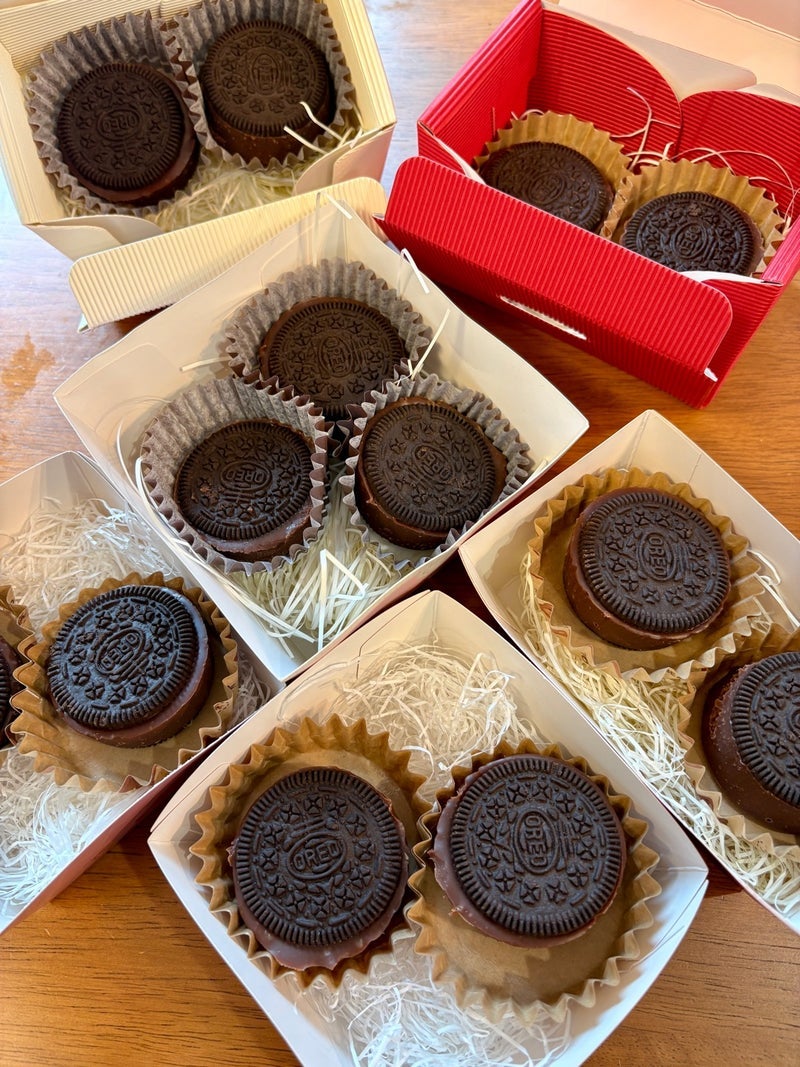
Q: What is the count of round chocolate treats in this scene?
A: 13